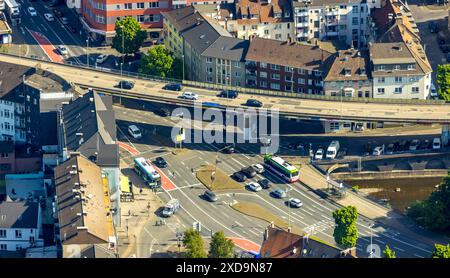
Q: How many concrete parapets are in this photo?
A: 2